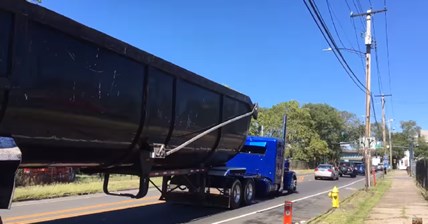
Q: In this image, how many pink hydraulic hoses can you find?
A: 0